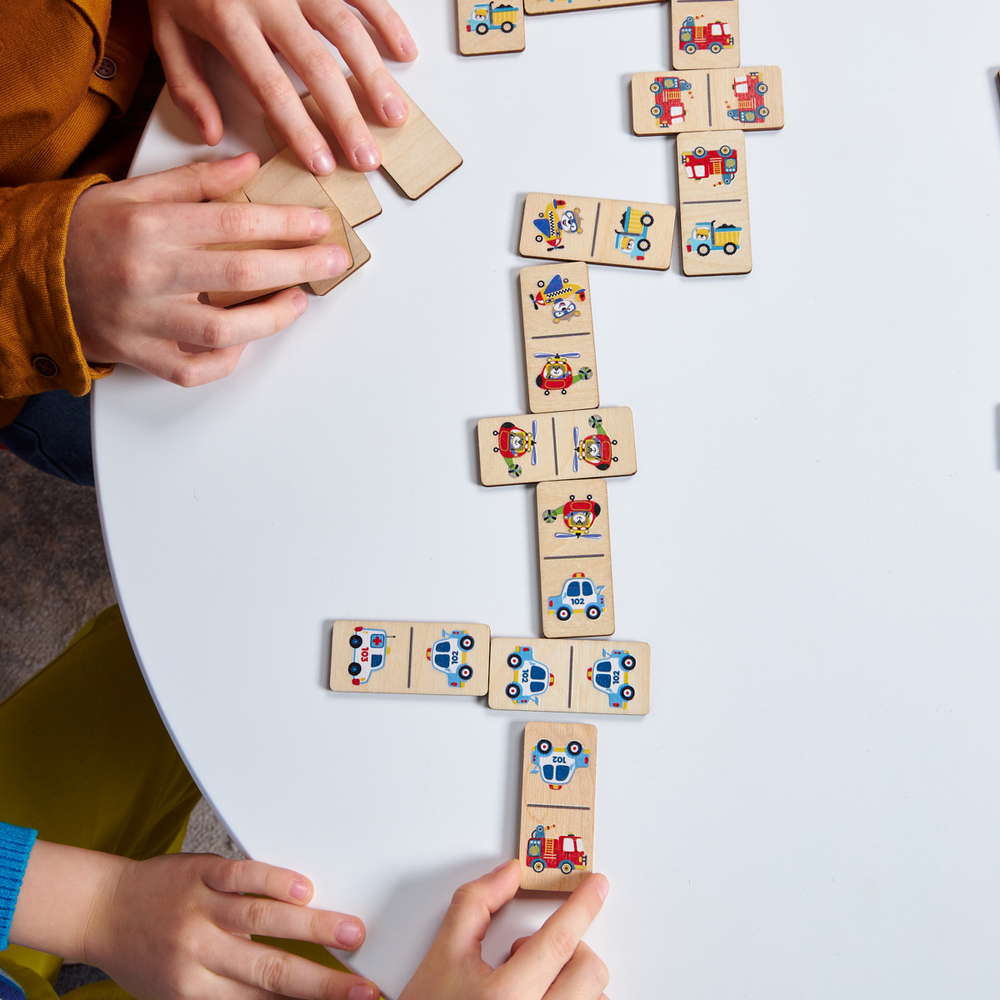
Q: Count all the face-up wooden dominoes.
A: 12